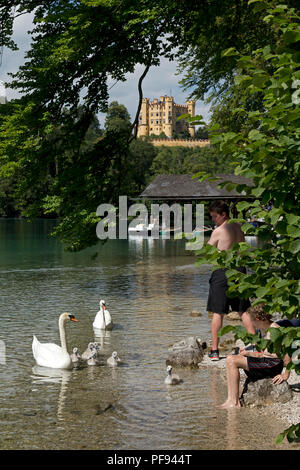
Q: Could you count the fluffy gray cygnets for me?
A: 6